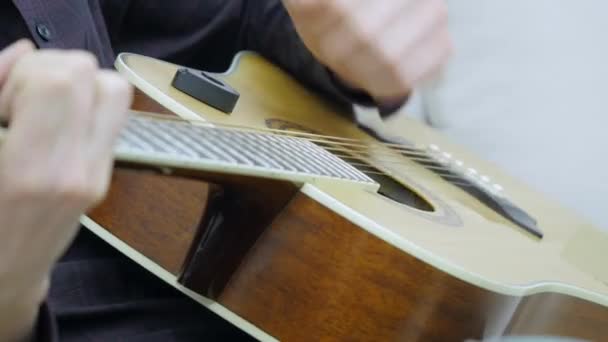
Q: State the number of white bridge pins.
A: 6